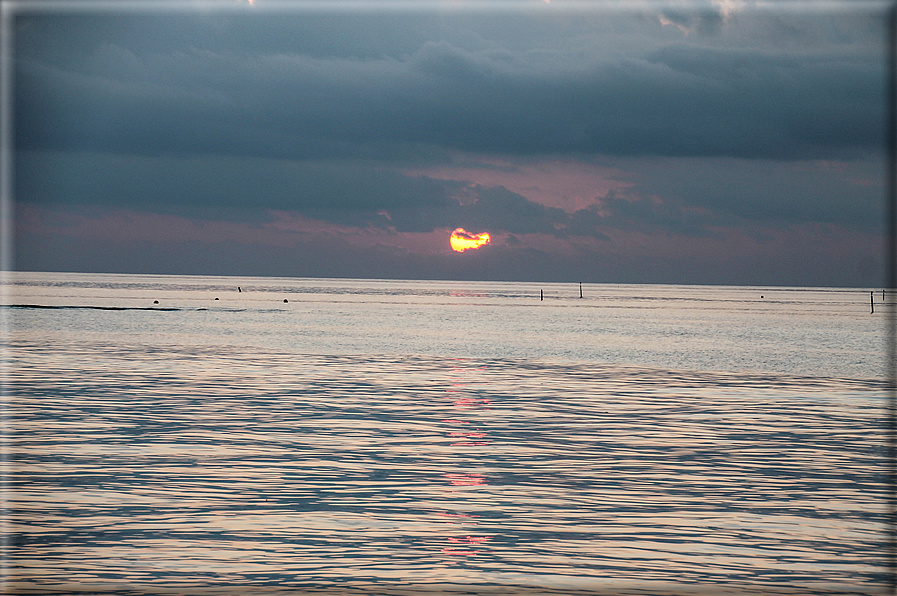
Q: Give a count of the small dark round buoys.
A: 4